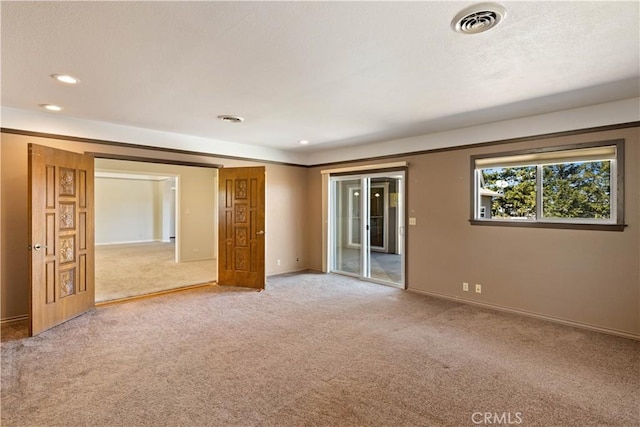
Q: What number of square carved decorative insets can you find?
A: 8